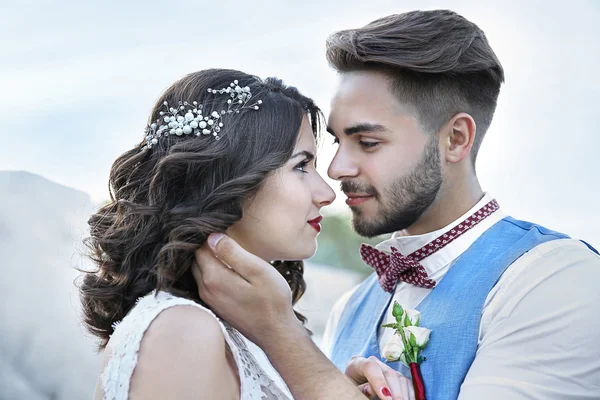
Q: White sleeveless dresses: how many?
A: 1